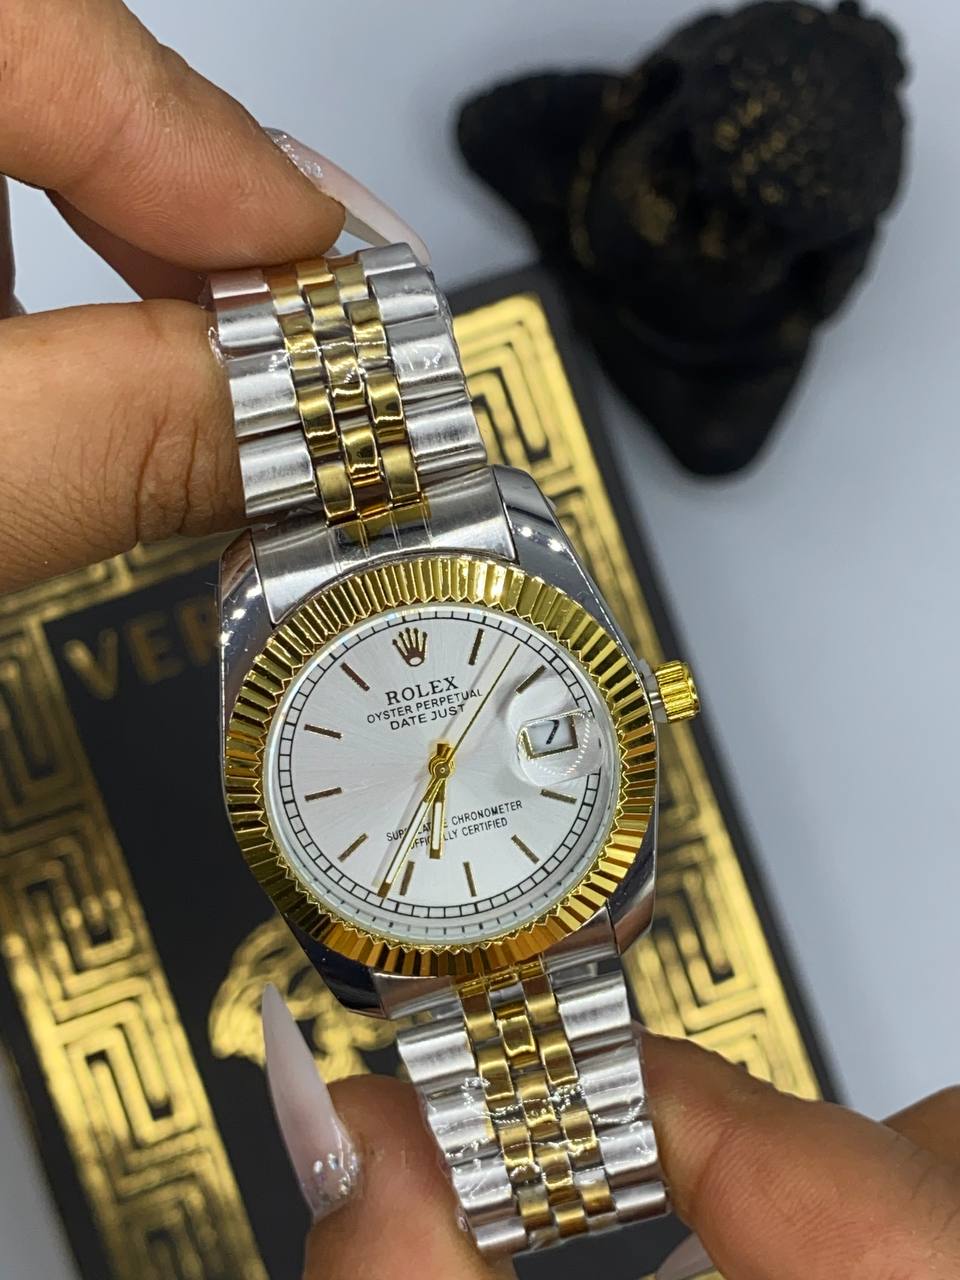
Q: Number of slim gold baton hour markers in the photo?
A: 10